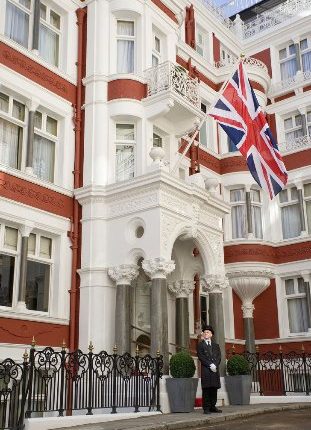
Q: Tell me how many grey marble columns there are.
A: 5